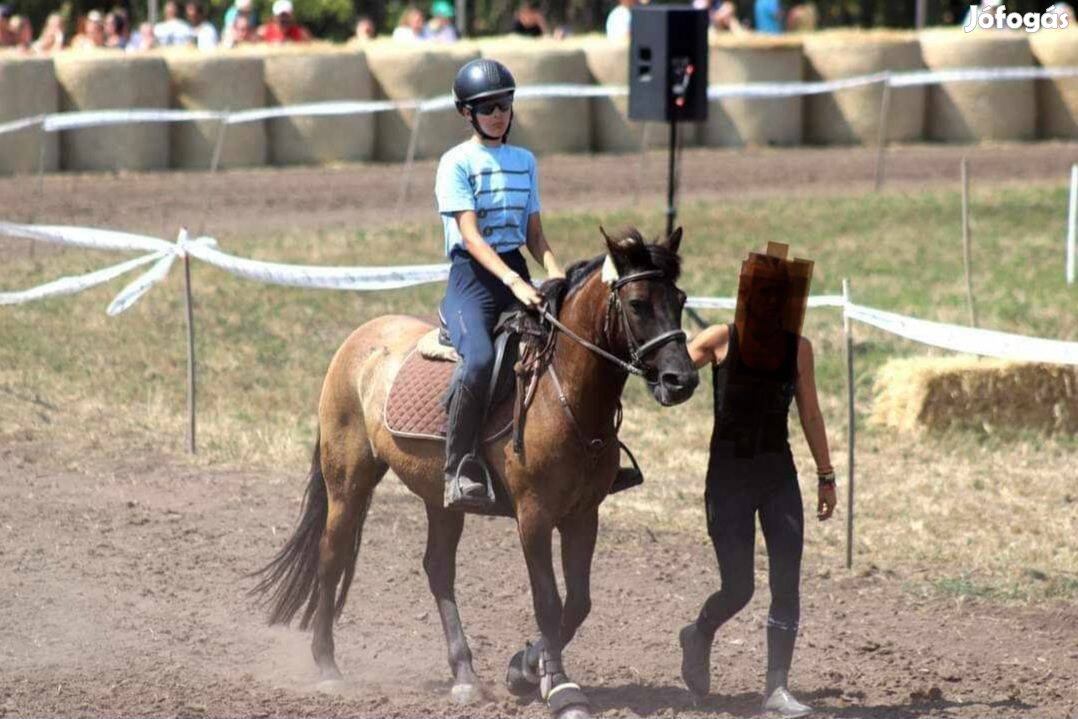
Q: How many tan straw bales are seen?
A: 12